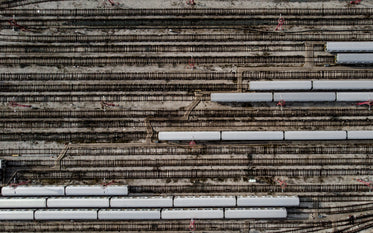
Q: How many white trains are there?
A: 8